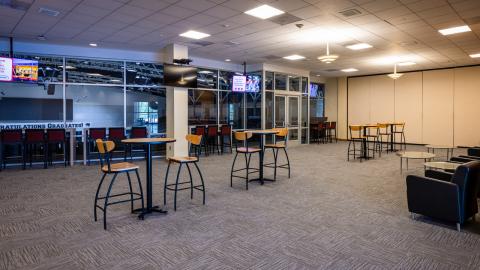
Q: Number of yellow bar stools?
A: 8